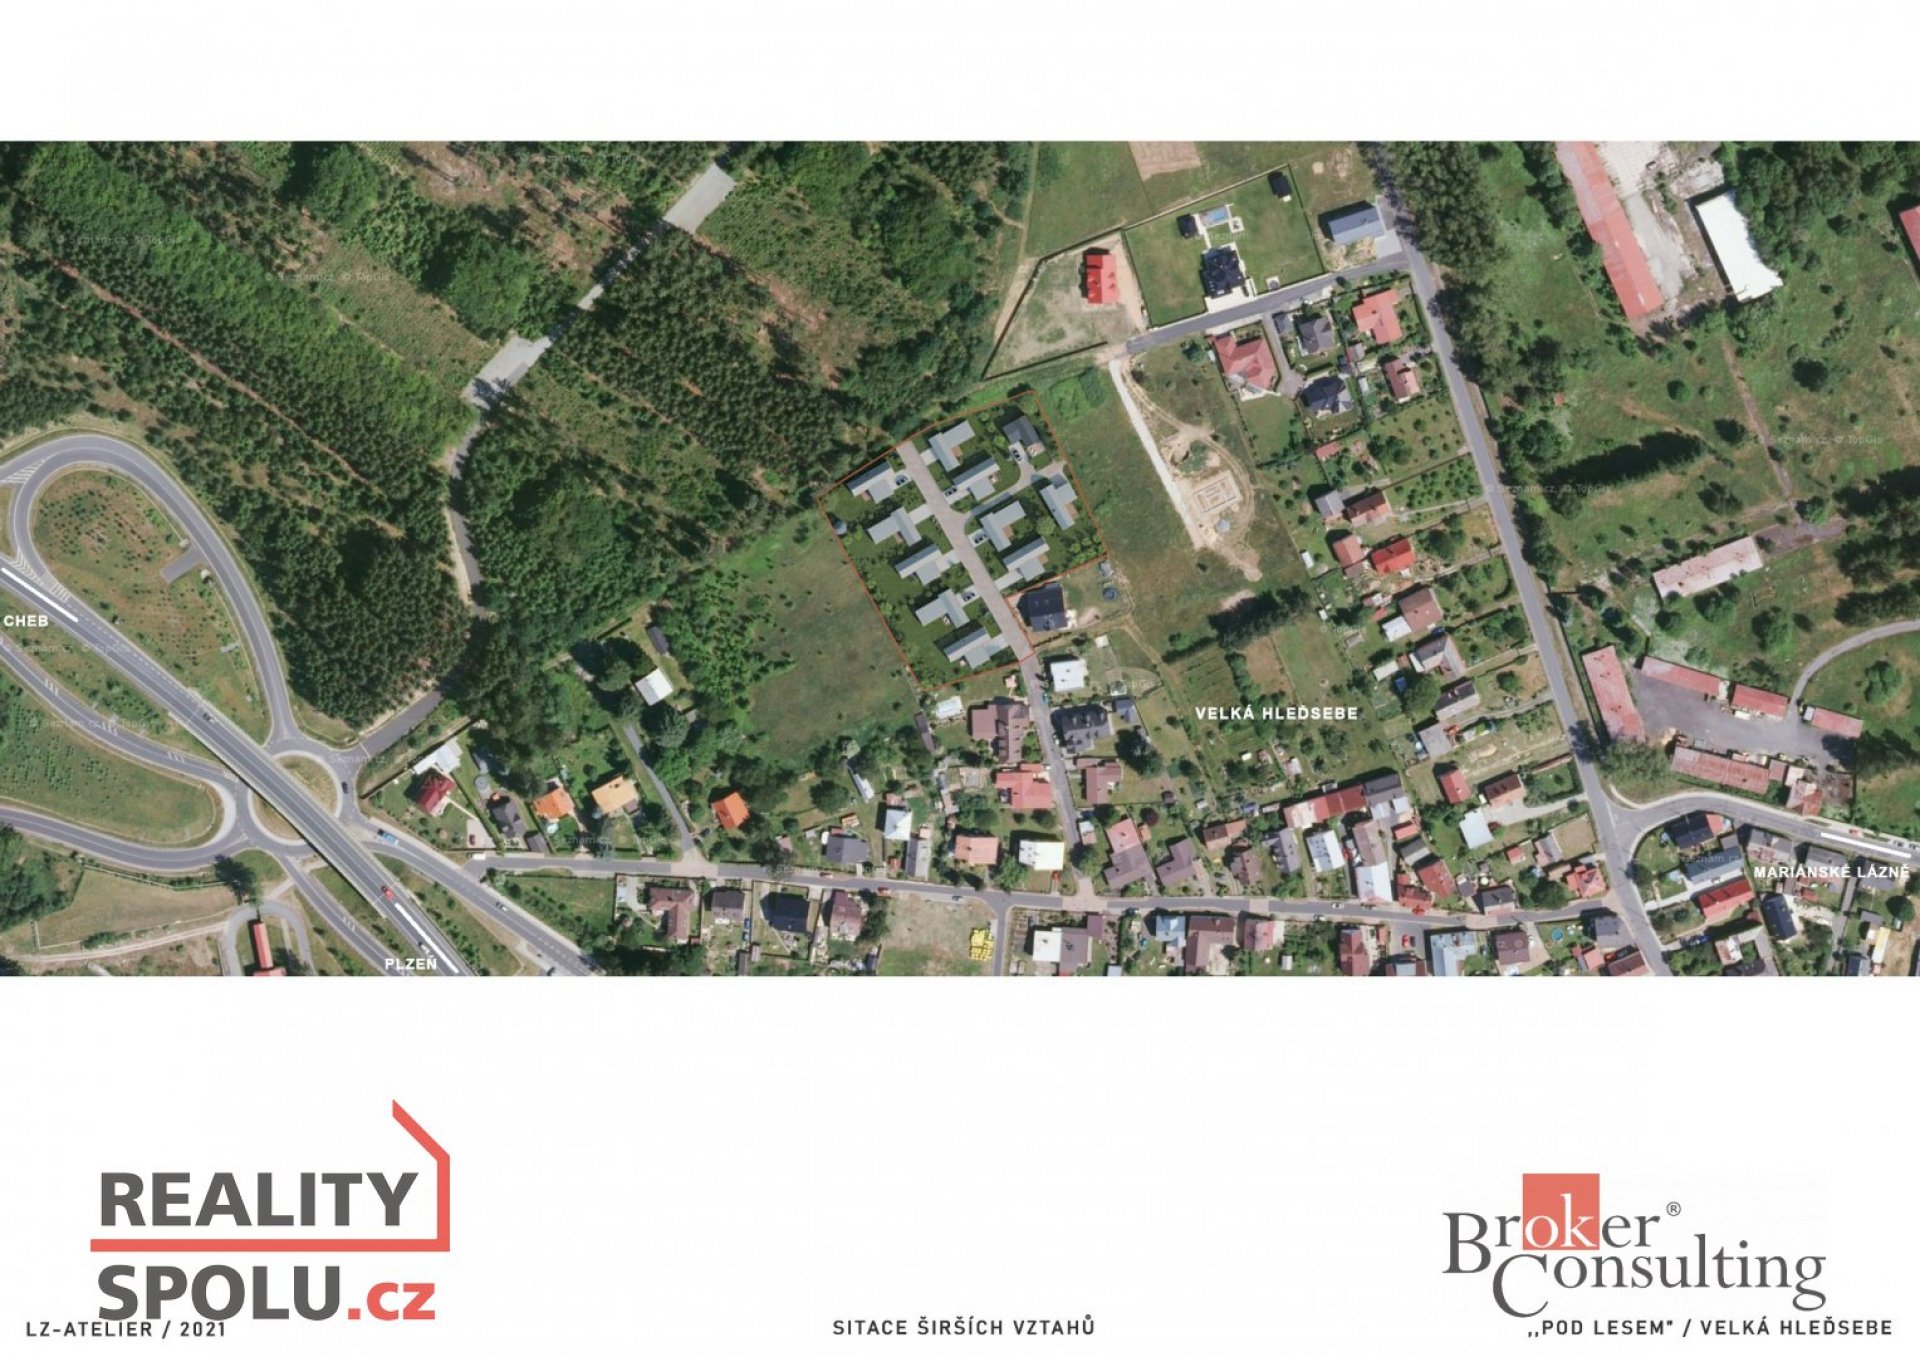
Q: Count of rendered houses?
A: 11